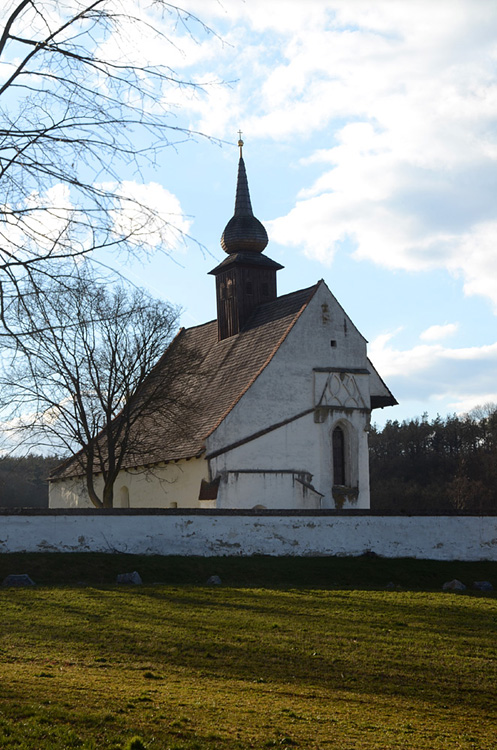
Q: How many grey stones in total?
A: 5